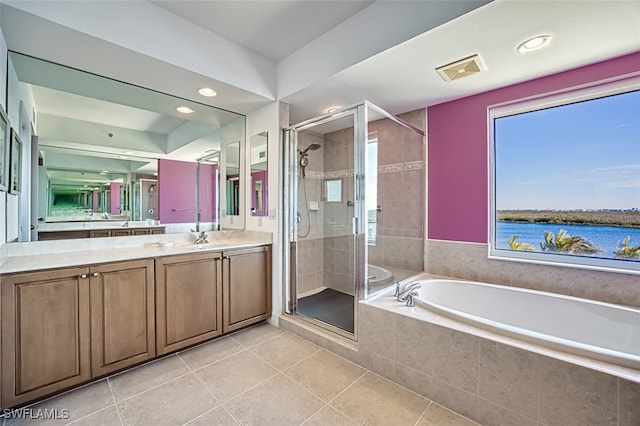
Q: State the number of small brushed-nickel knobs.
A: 4